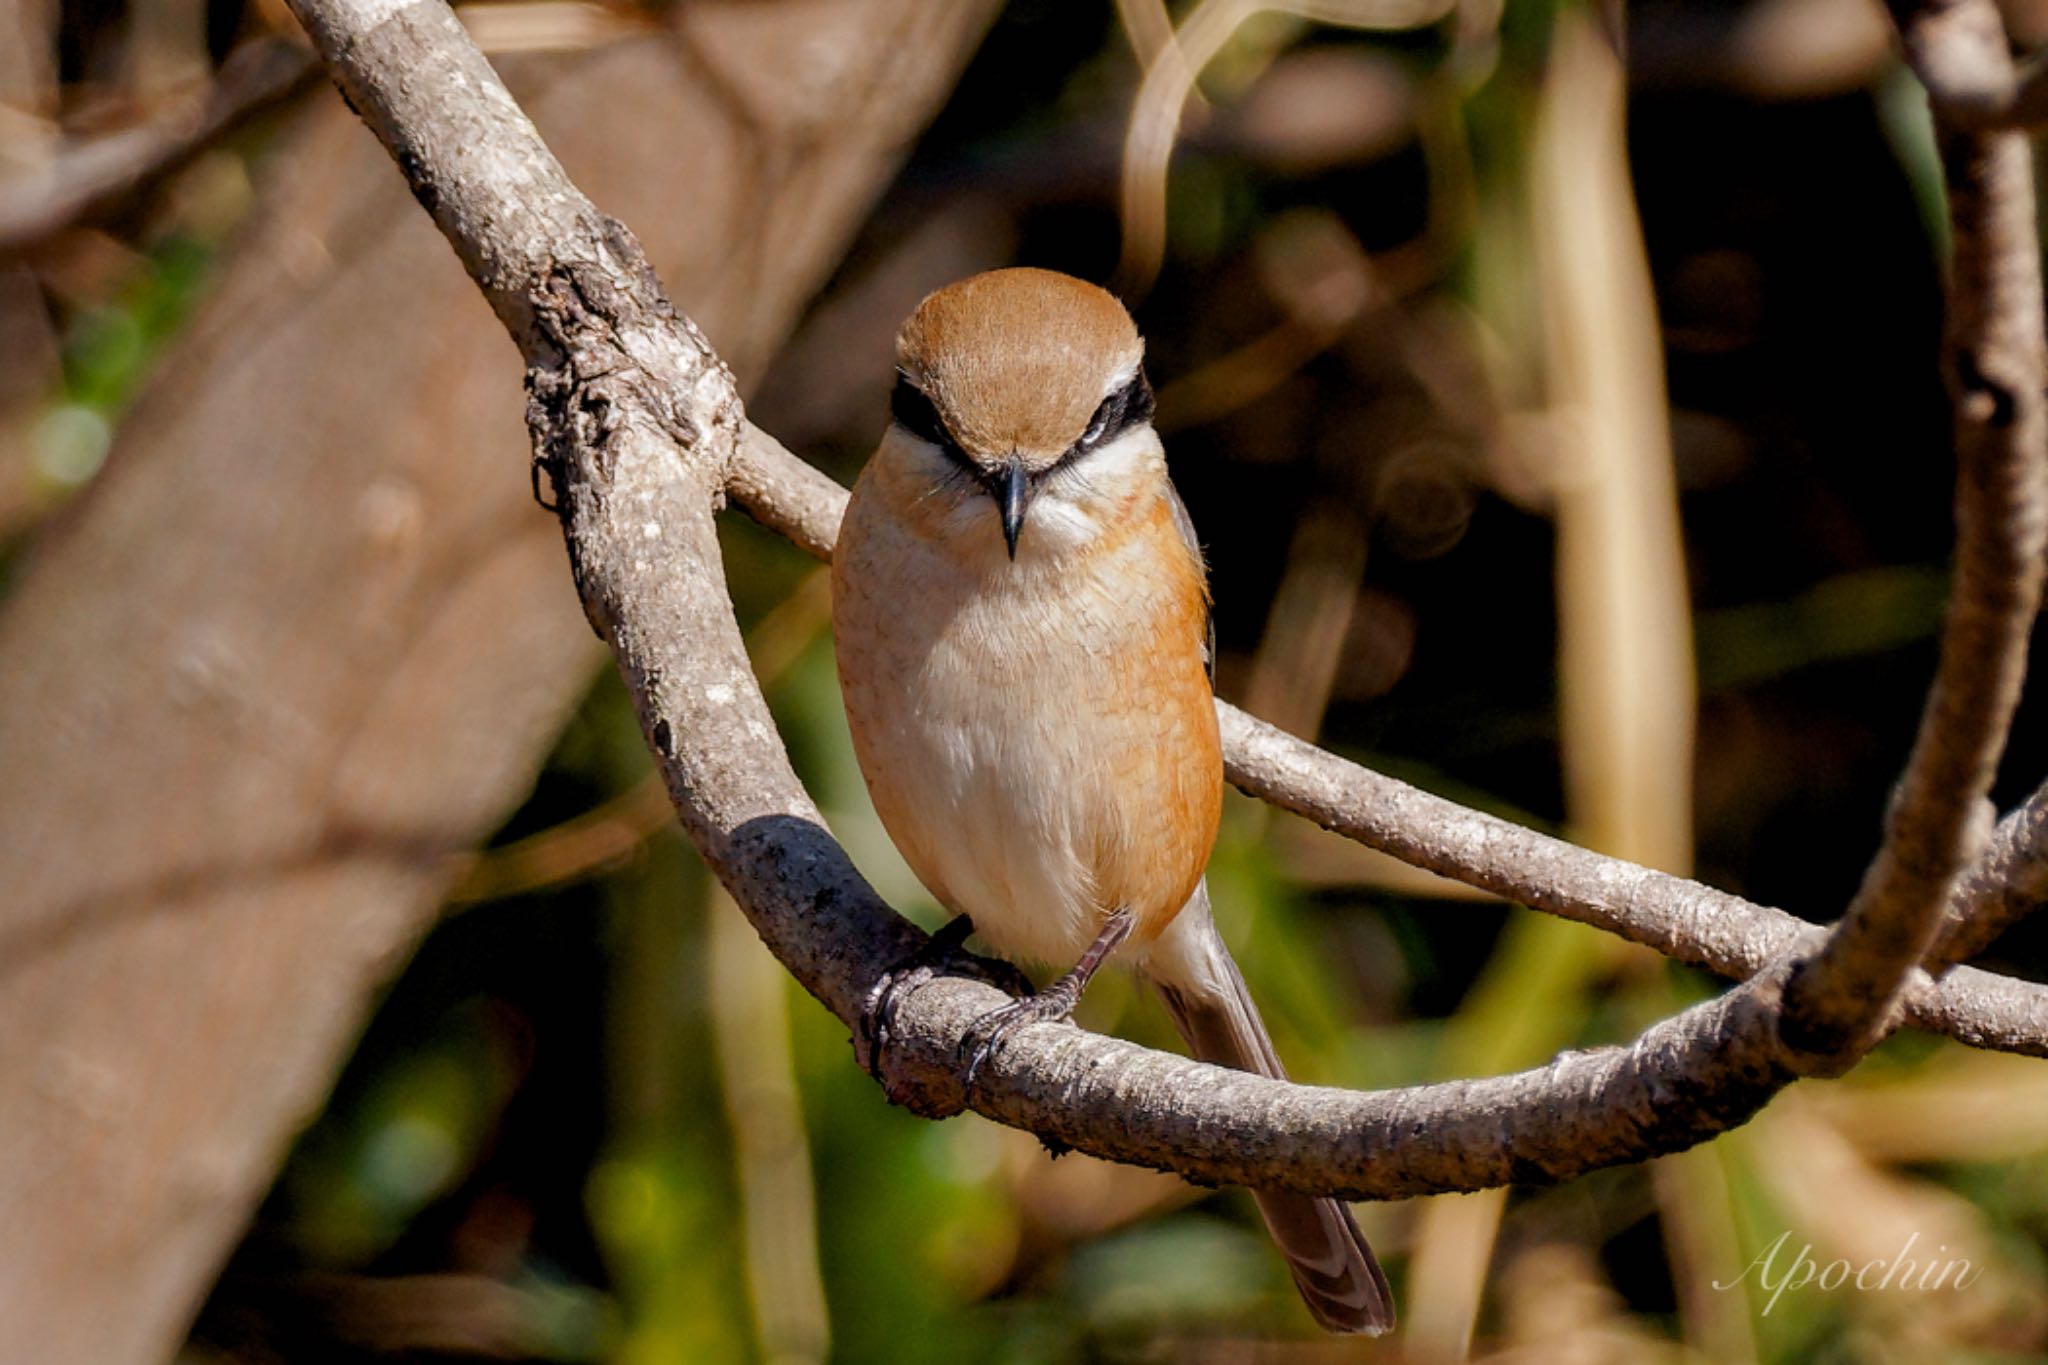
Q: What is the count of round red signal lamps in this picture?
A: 0